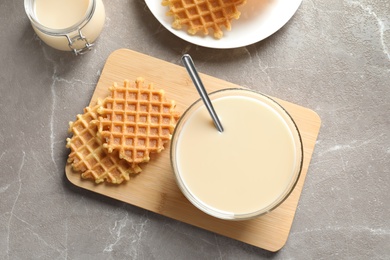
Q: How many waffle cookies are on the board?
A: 2